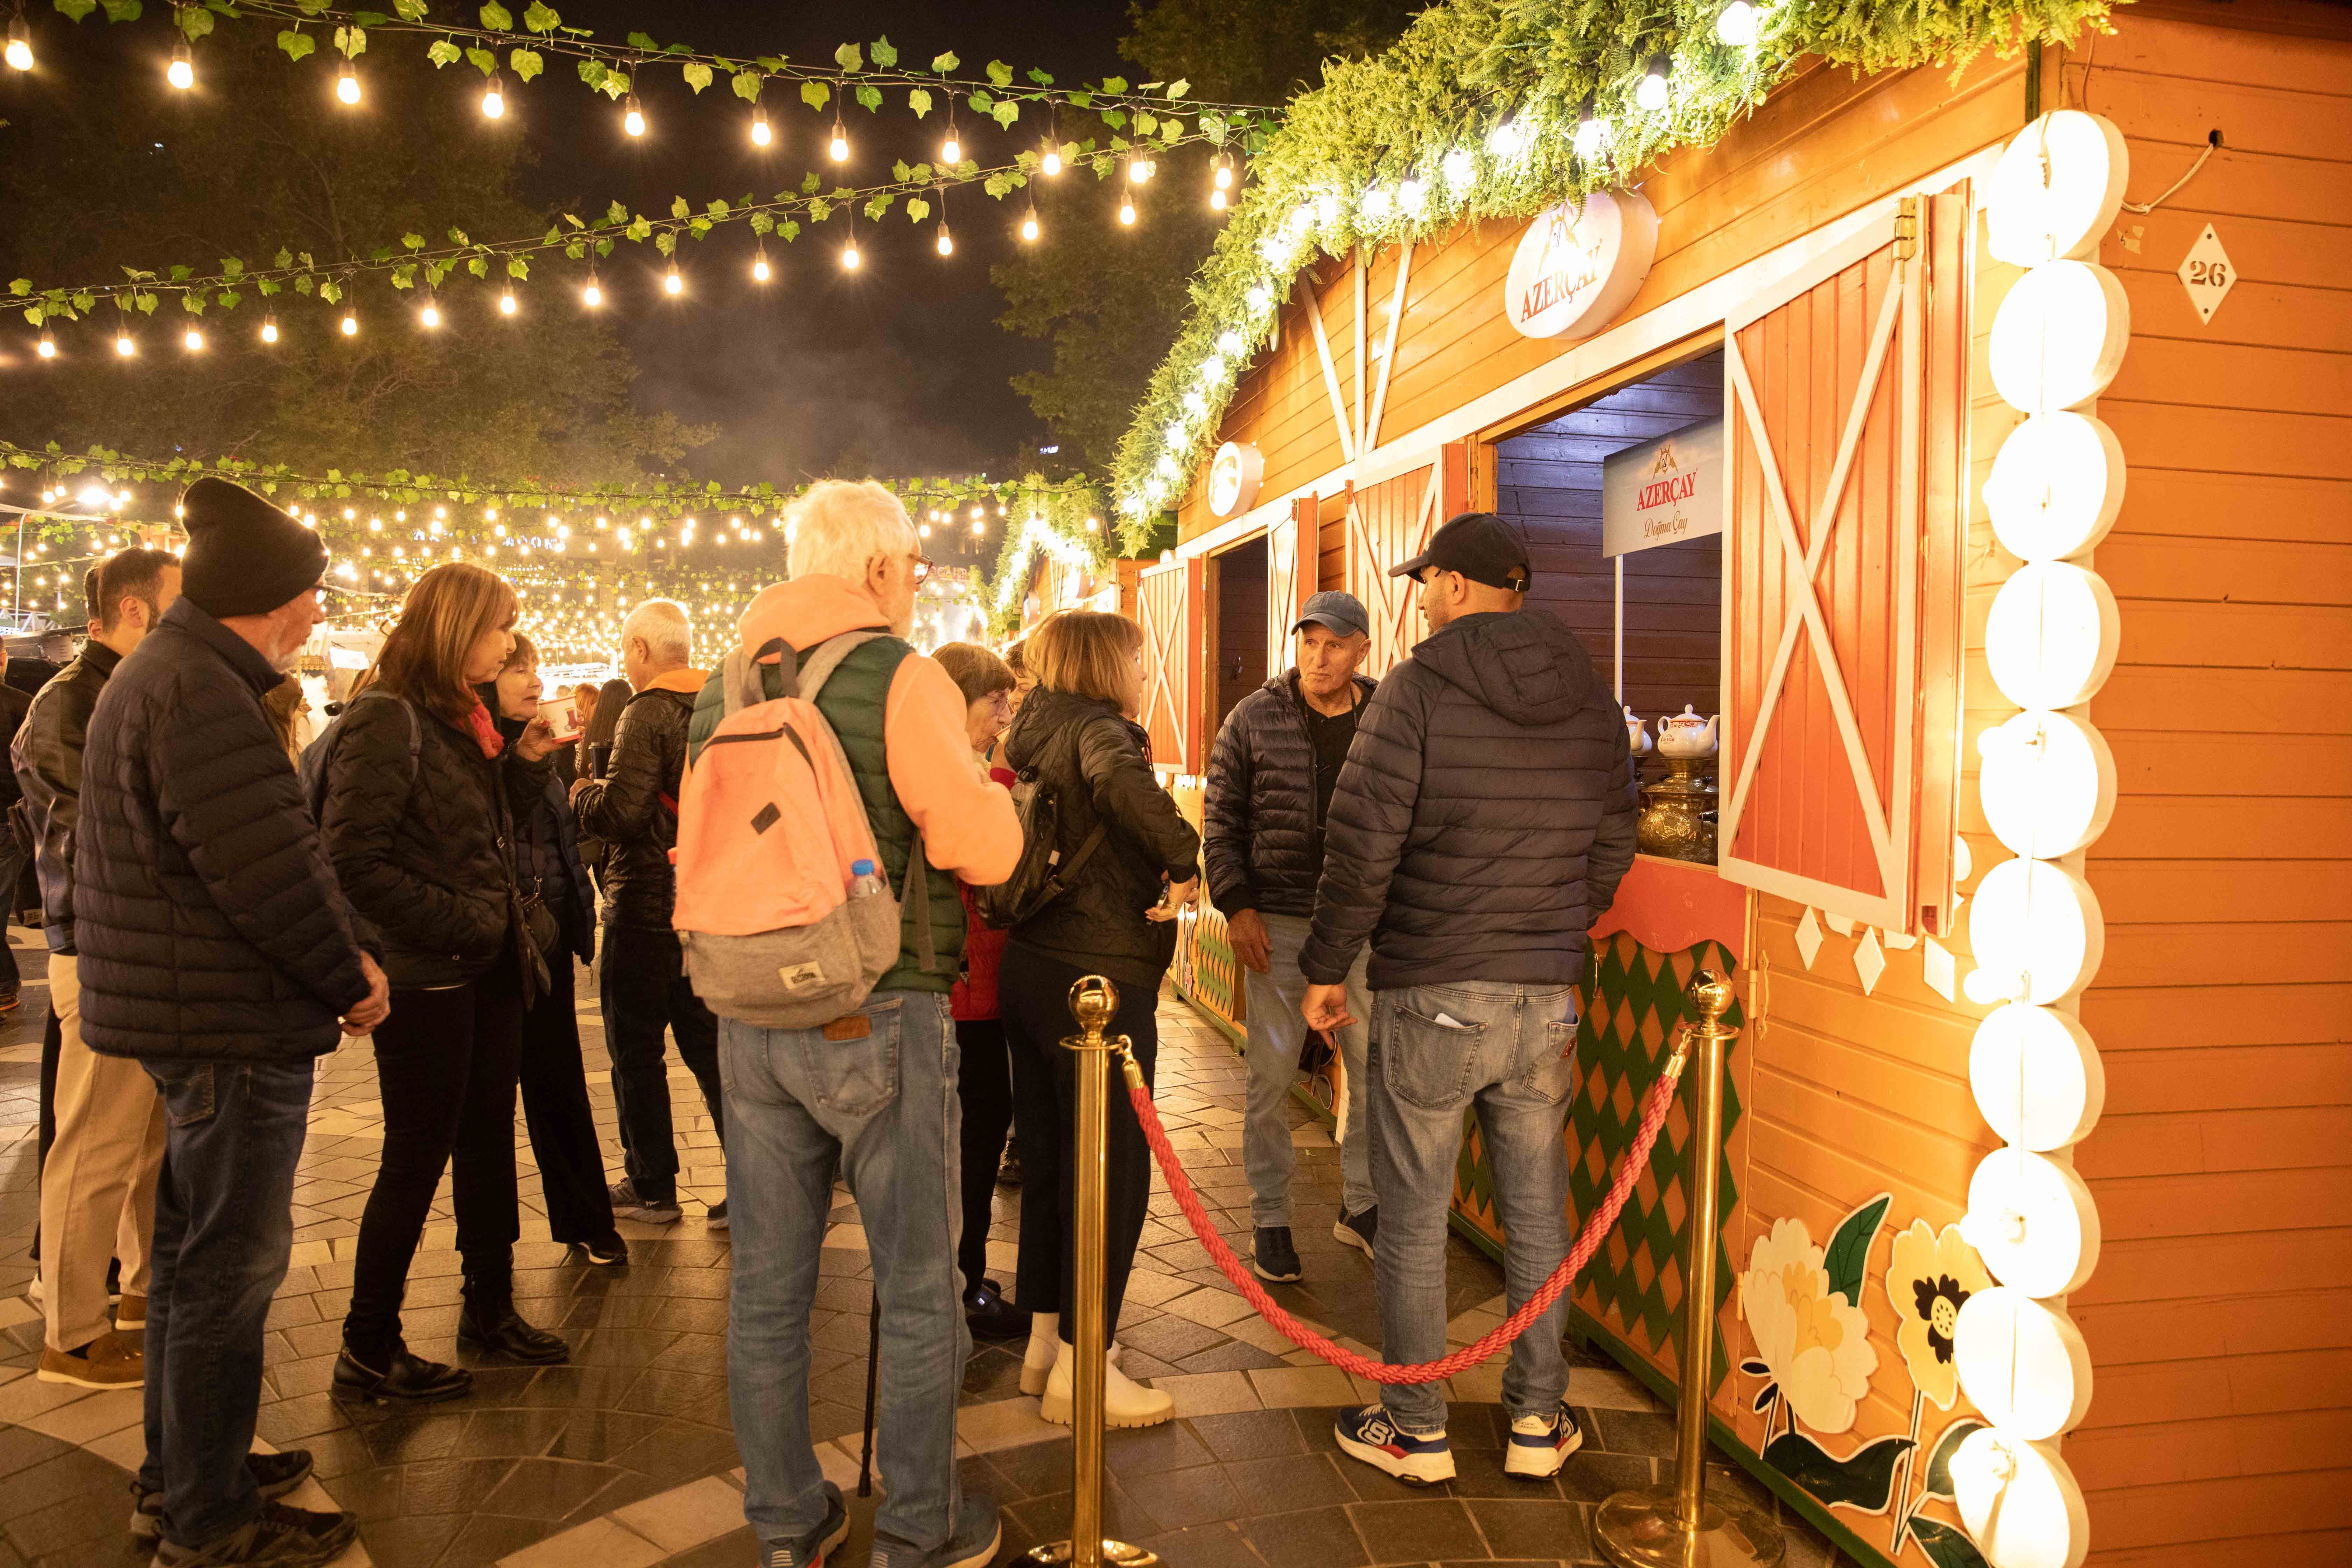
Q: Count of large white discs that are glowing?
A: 10